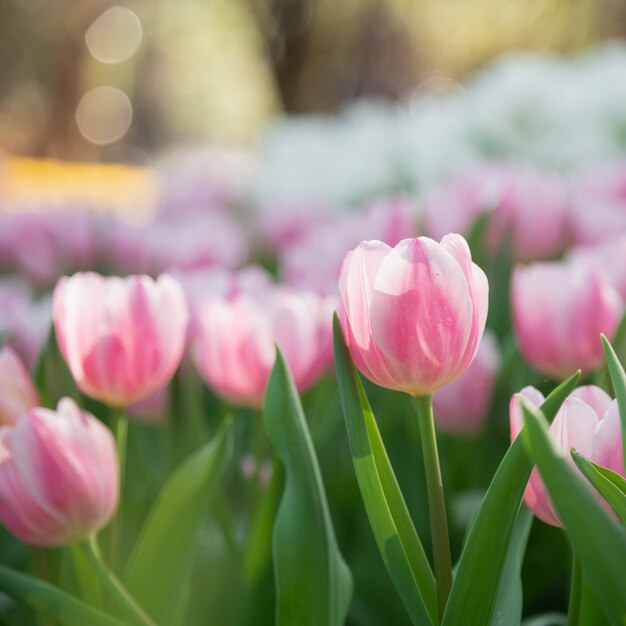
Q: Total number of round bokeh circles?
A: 2